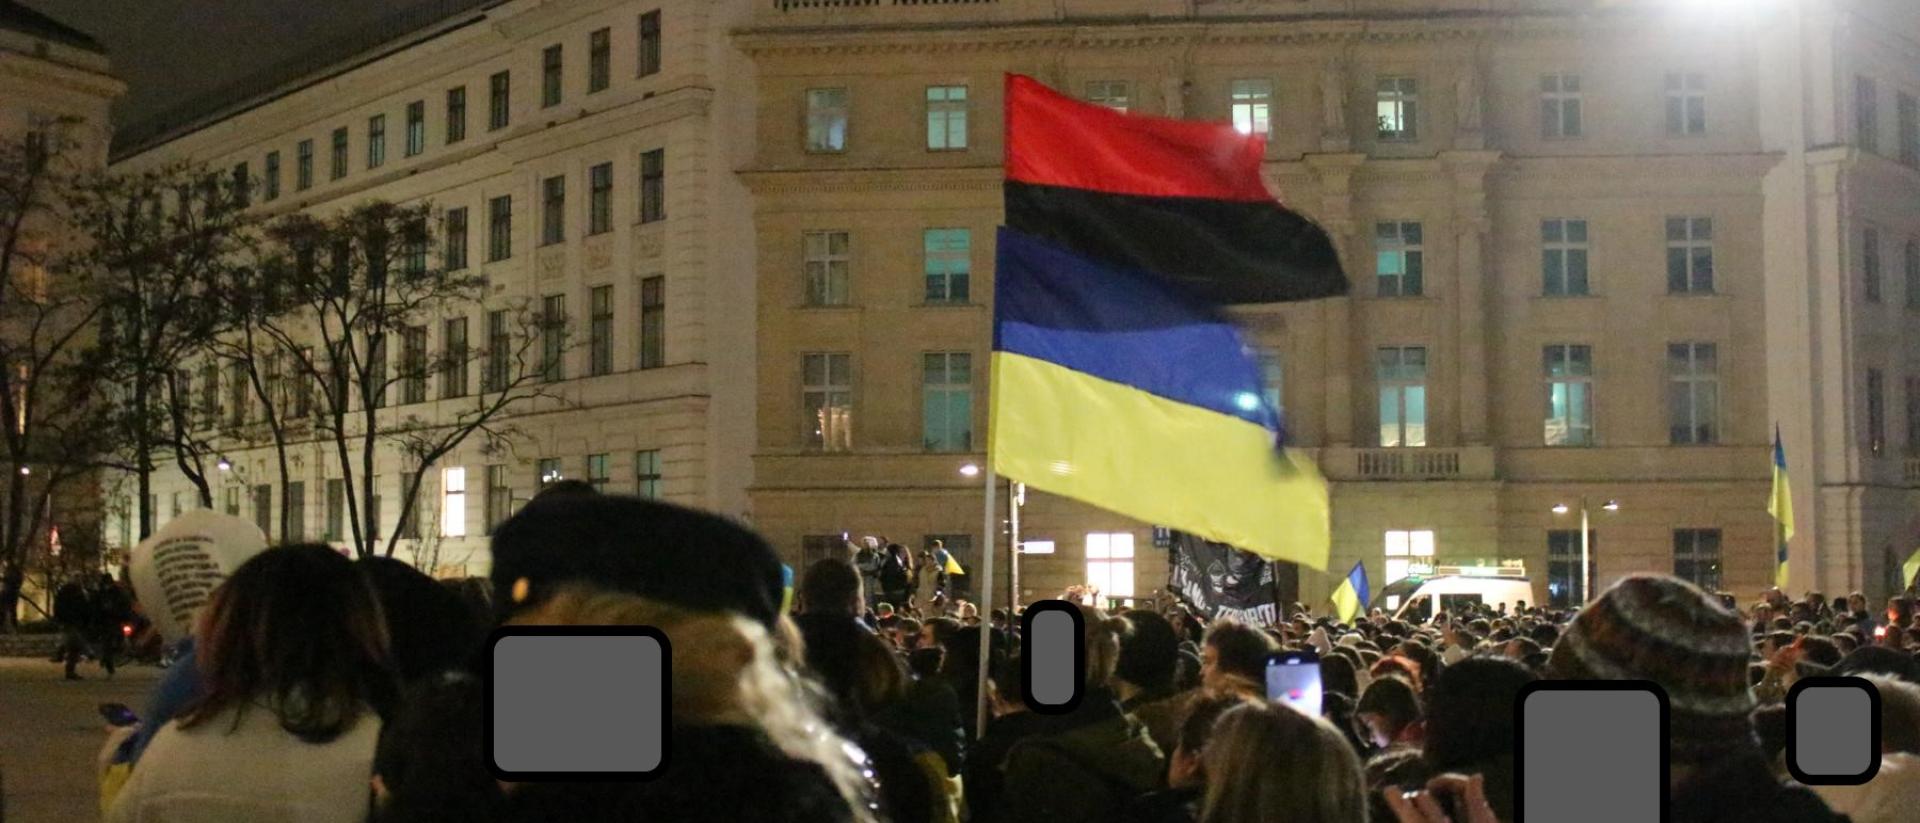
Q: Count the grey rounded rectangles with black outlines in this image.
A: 4